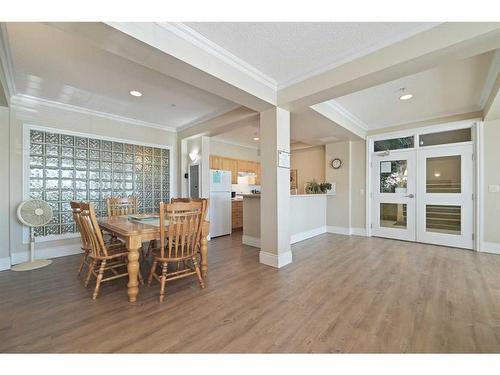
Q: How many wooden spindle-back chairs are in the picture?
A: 5